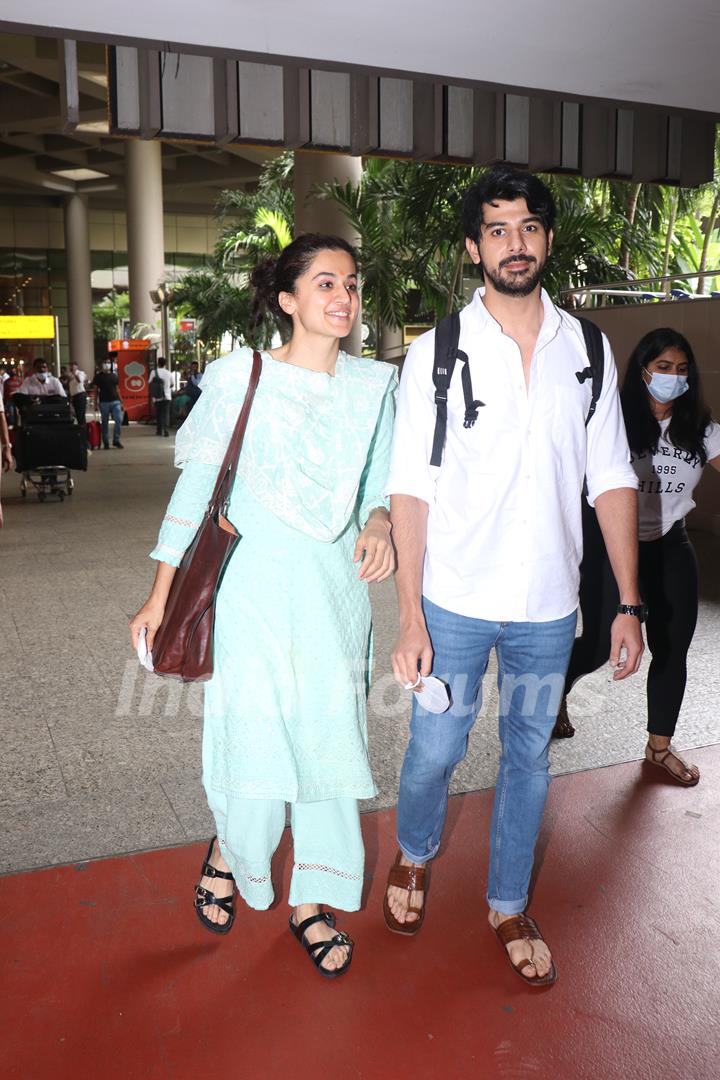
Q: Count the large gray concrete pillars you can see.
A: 3